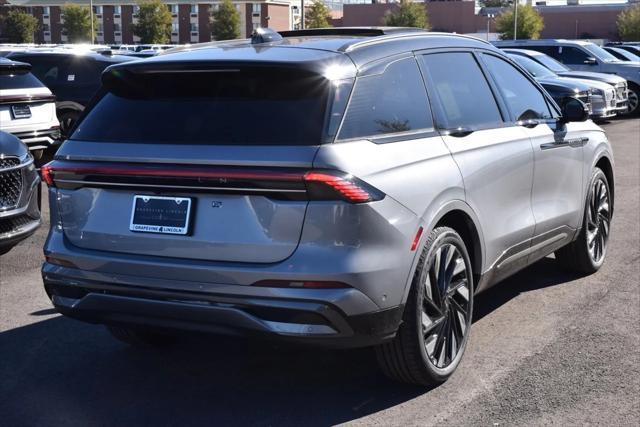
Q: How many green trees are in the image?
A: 8